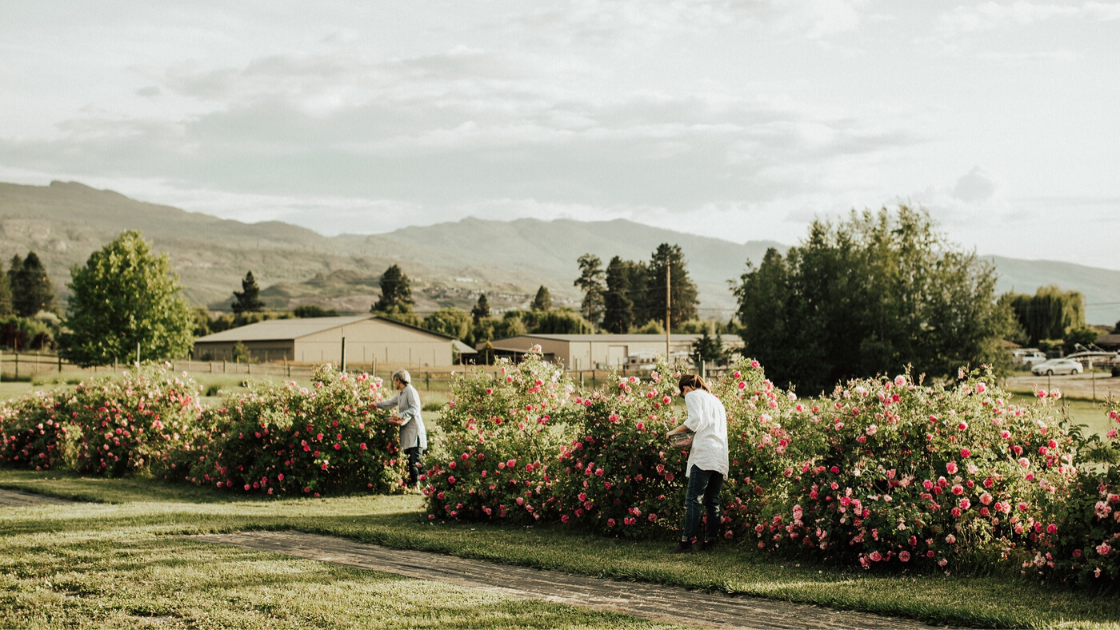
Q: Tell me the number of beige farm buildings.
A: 2